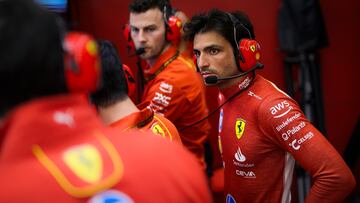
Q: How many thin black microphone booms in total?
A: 2